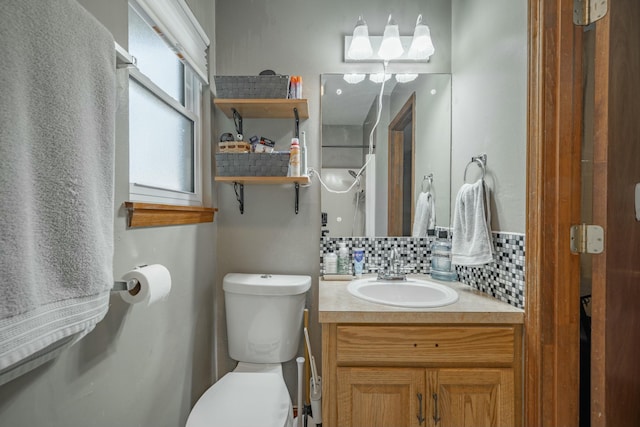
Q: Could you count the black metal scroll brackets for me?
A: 4